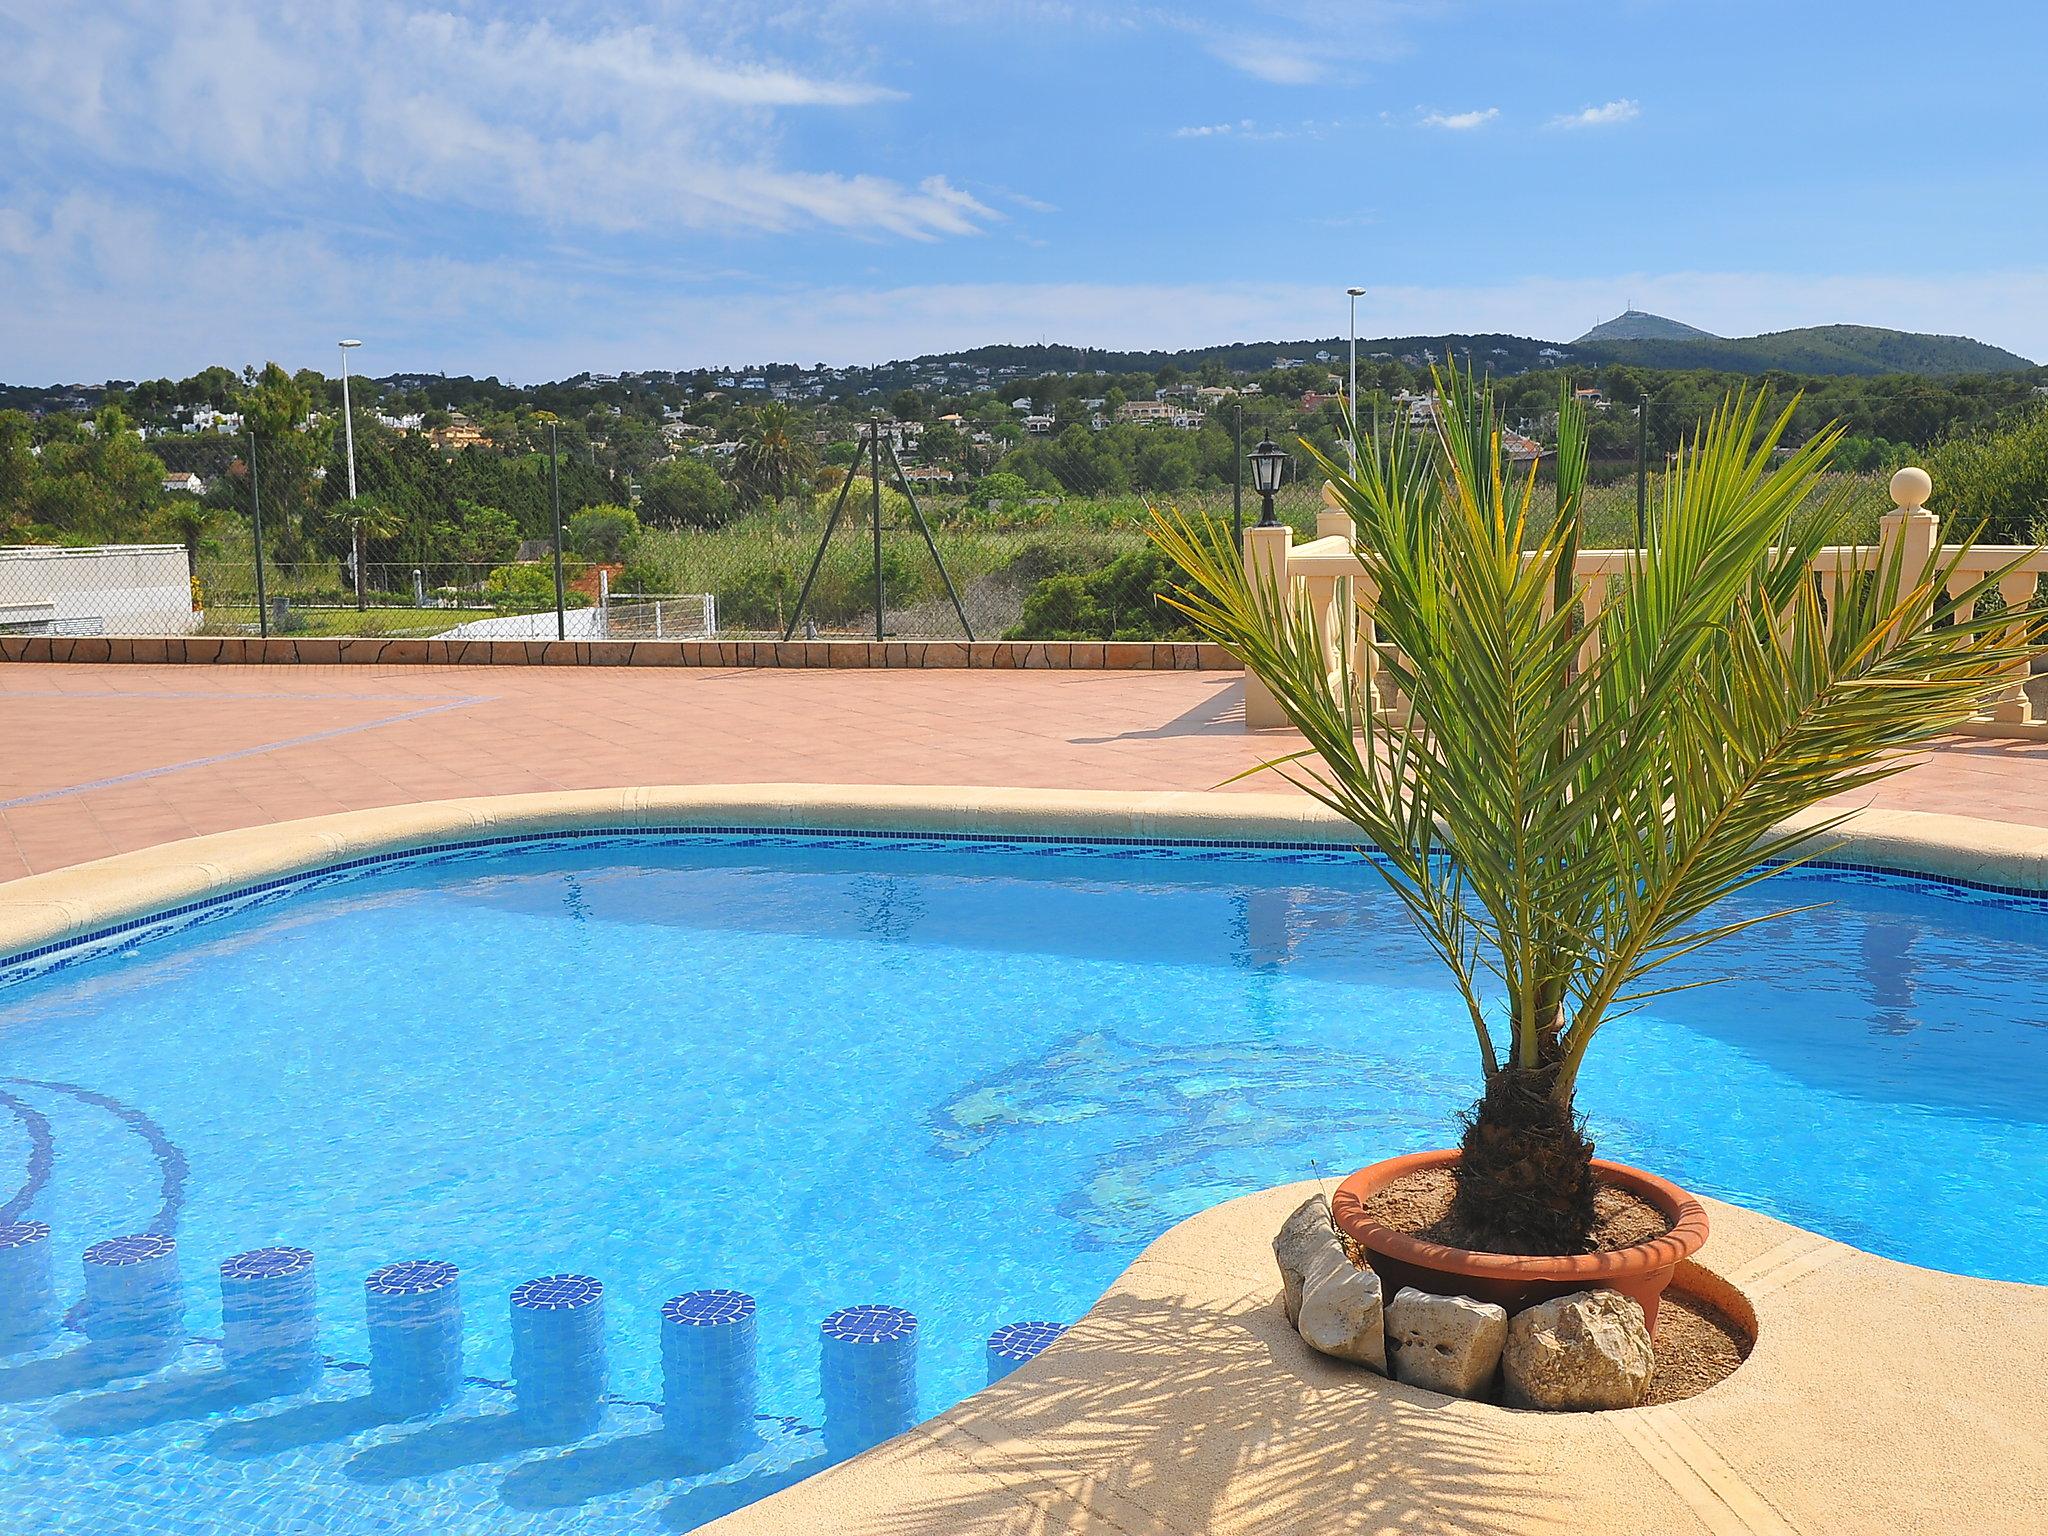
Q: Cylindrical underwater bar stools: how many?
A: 8